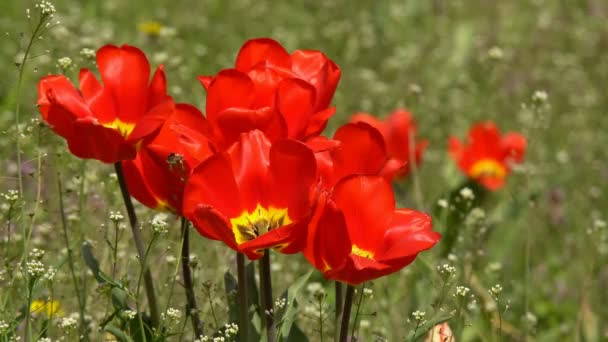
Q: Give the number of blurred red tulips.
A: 2